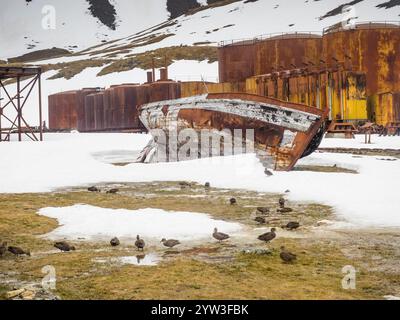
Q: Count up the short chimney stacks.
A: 2